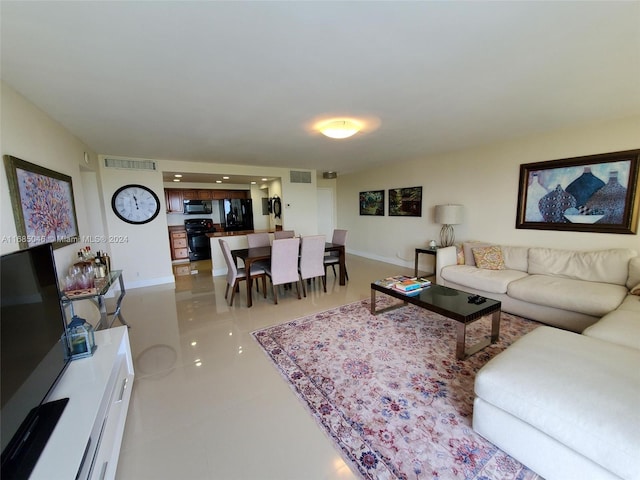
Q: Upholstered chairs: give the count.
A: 6